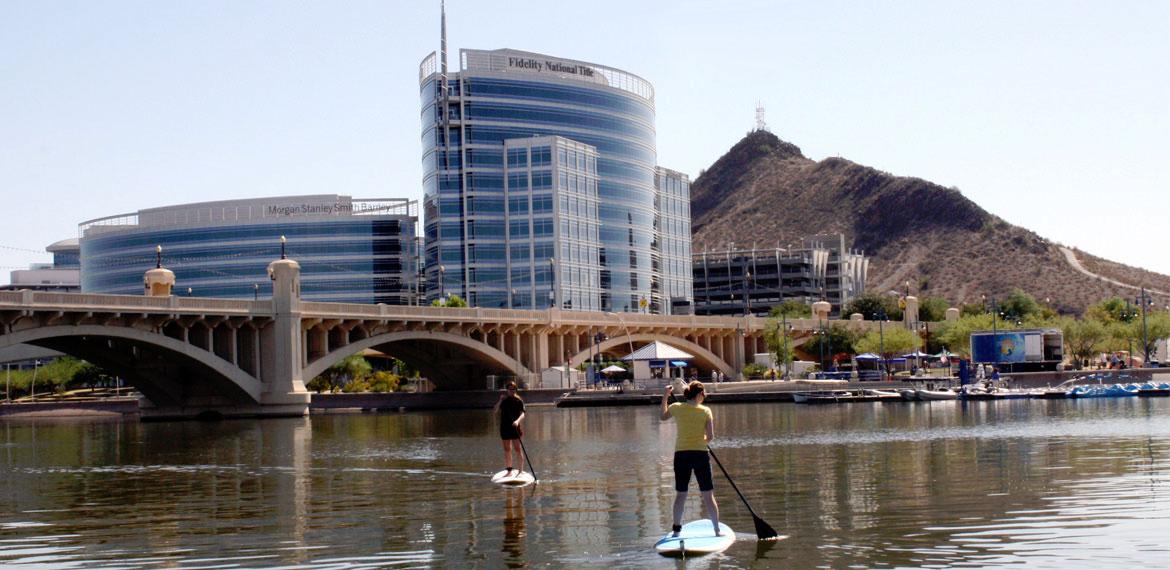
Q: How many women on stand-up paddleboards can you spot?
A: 2